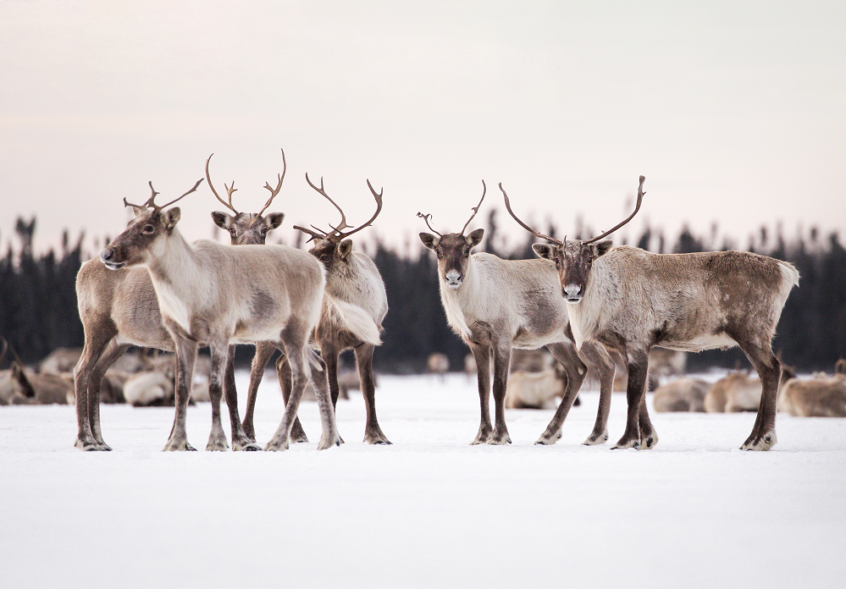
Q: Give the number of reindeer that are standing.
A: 5